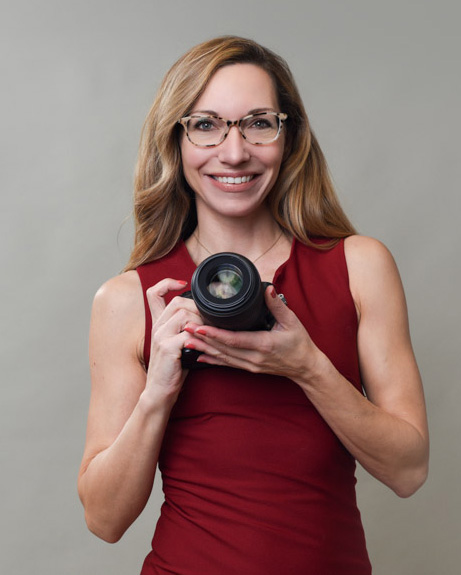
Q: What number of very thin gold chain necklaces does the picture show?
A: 1